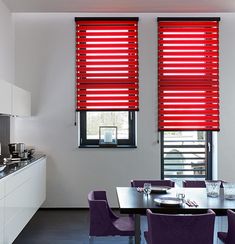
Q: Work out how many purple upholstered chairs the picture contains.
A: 5